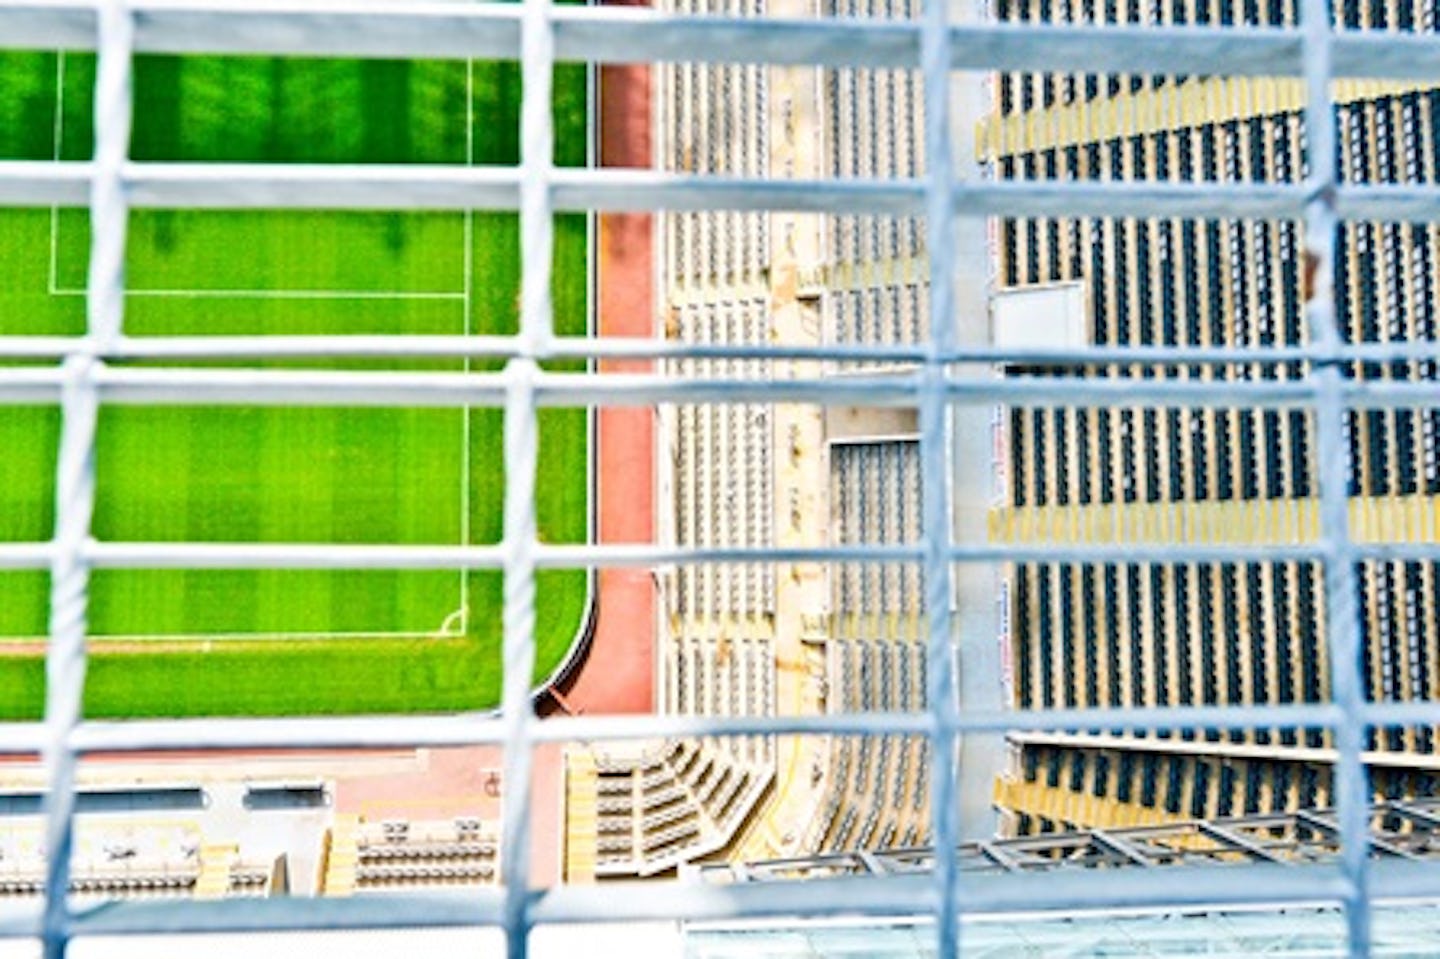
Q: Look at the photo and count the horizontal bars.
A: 7